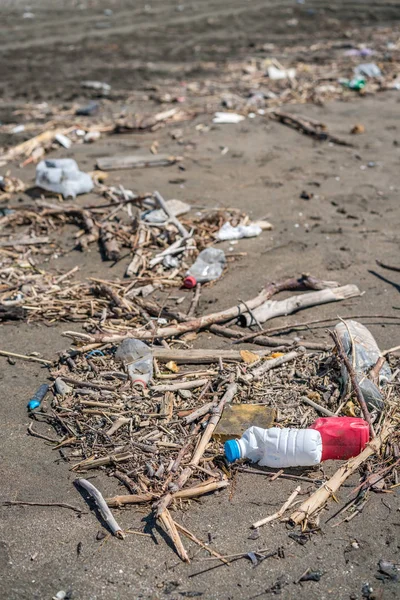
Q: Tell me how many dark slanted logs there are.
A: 1